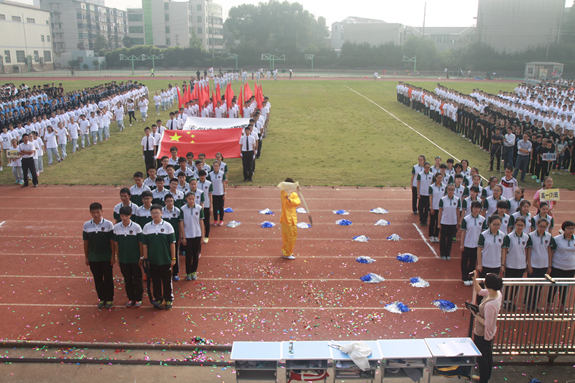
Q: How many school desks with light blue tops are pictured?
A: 5